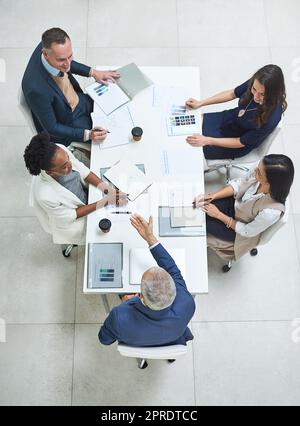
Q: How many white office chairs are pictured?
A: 5